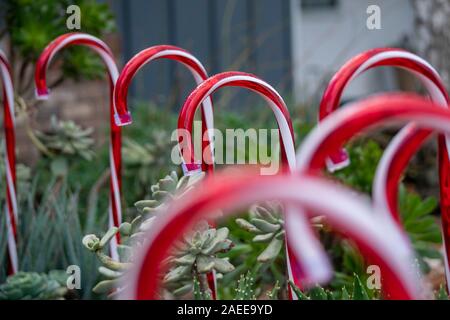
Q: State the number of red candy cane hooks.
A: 8